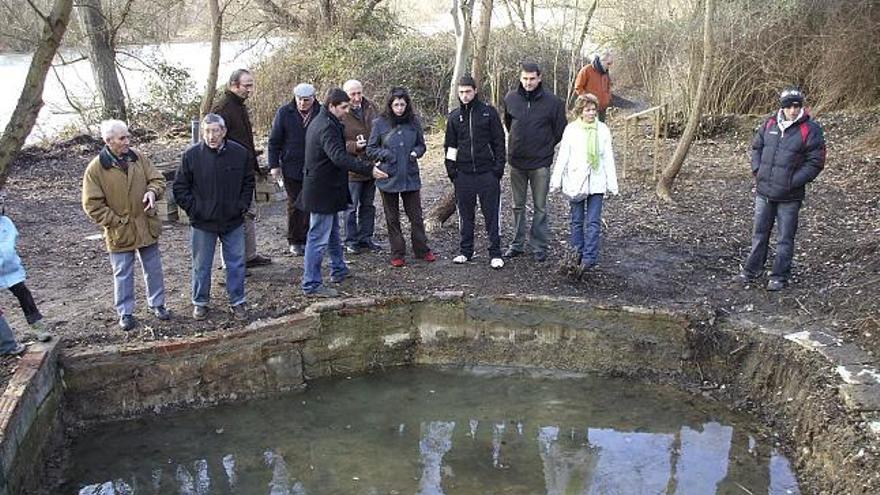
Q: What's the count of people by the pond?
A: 13